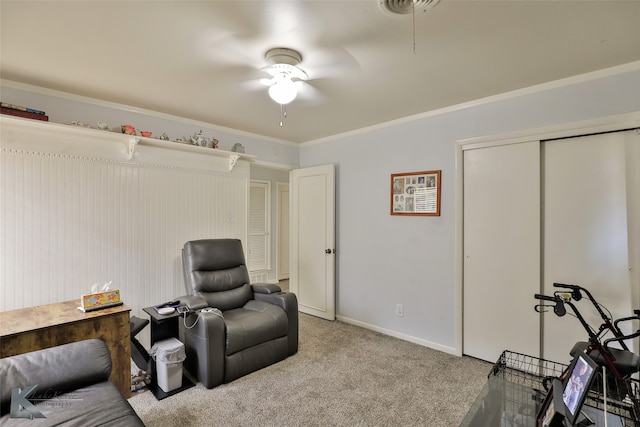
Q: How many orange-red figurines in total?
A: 2